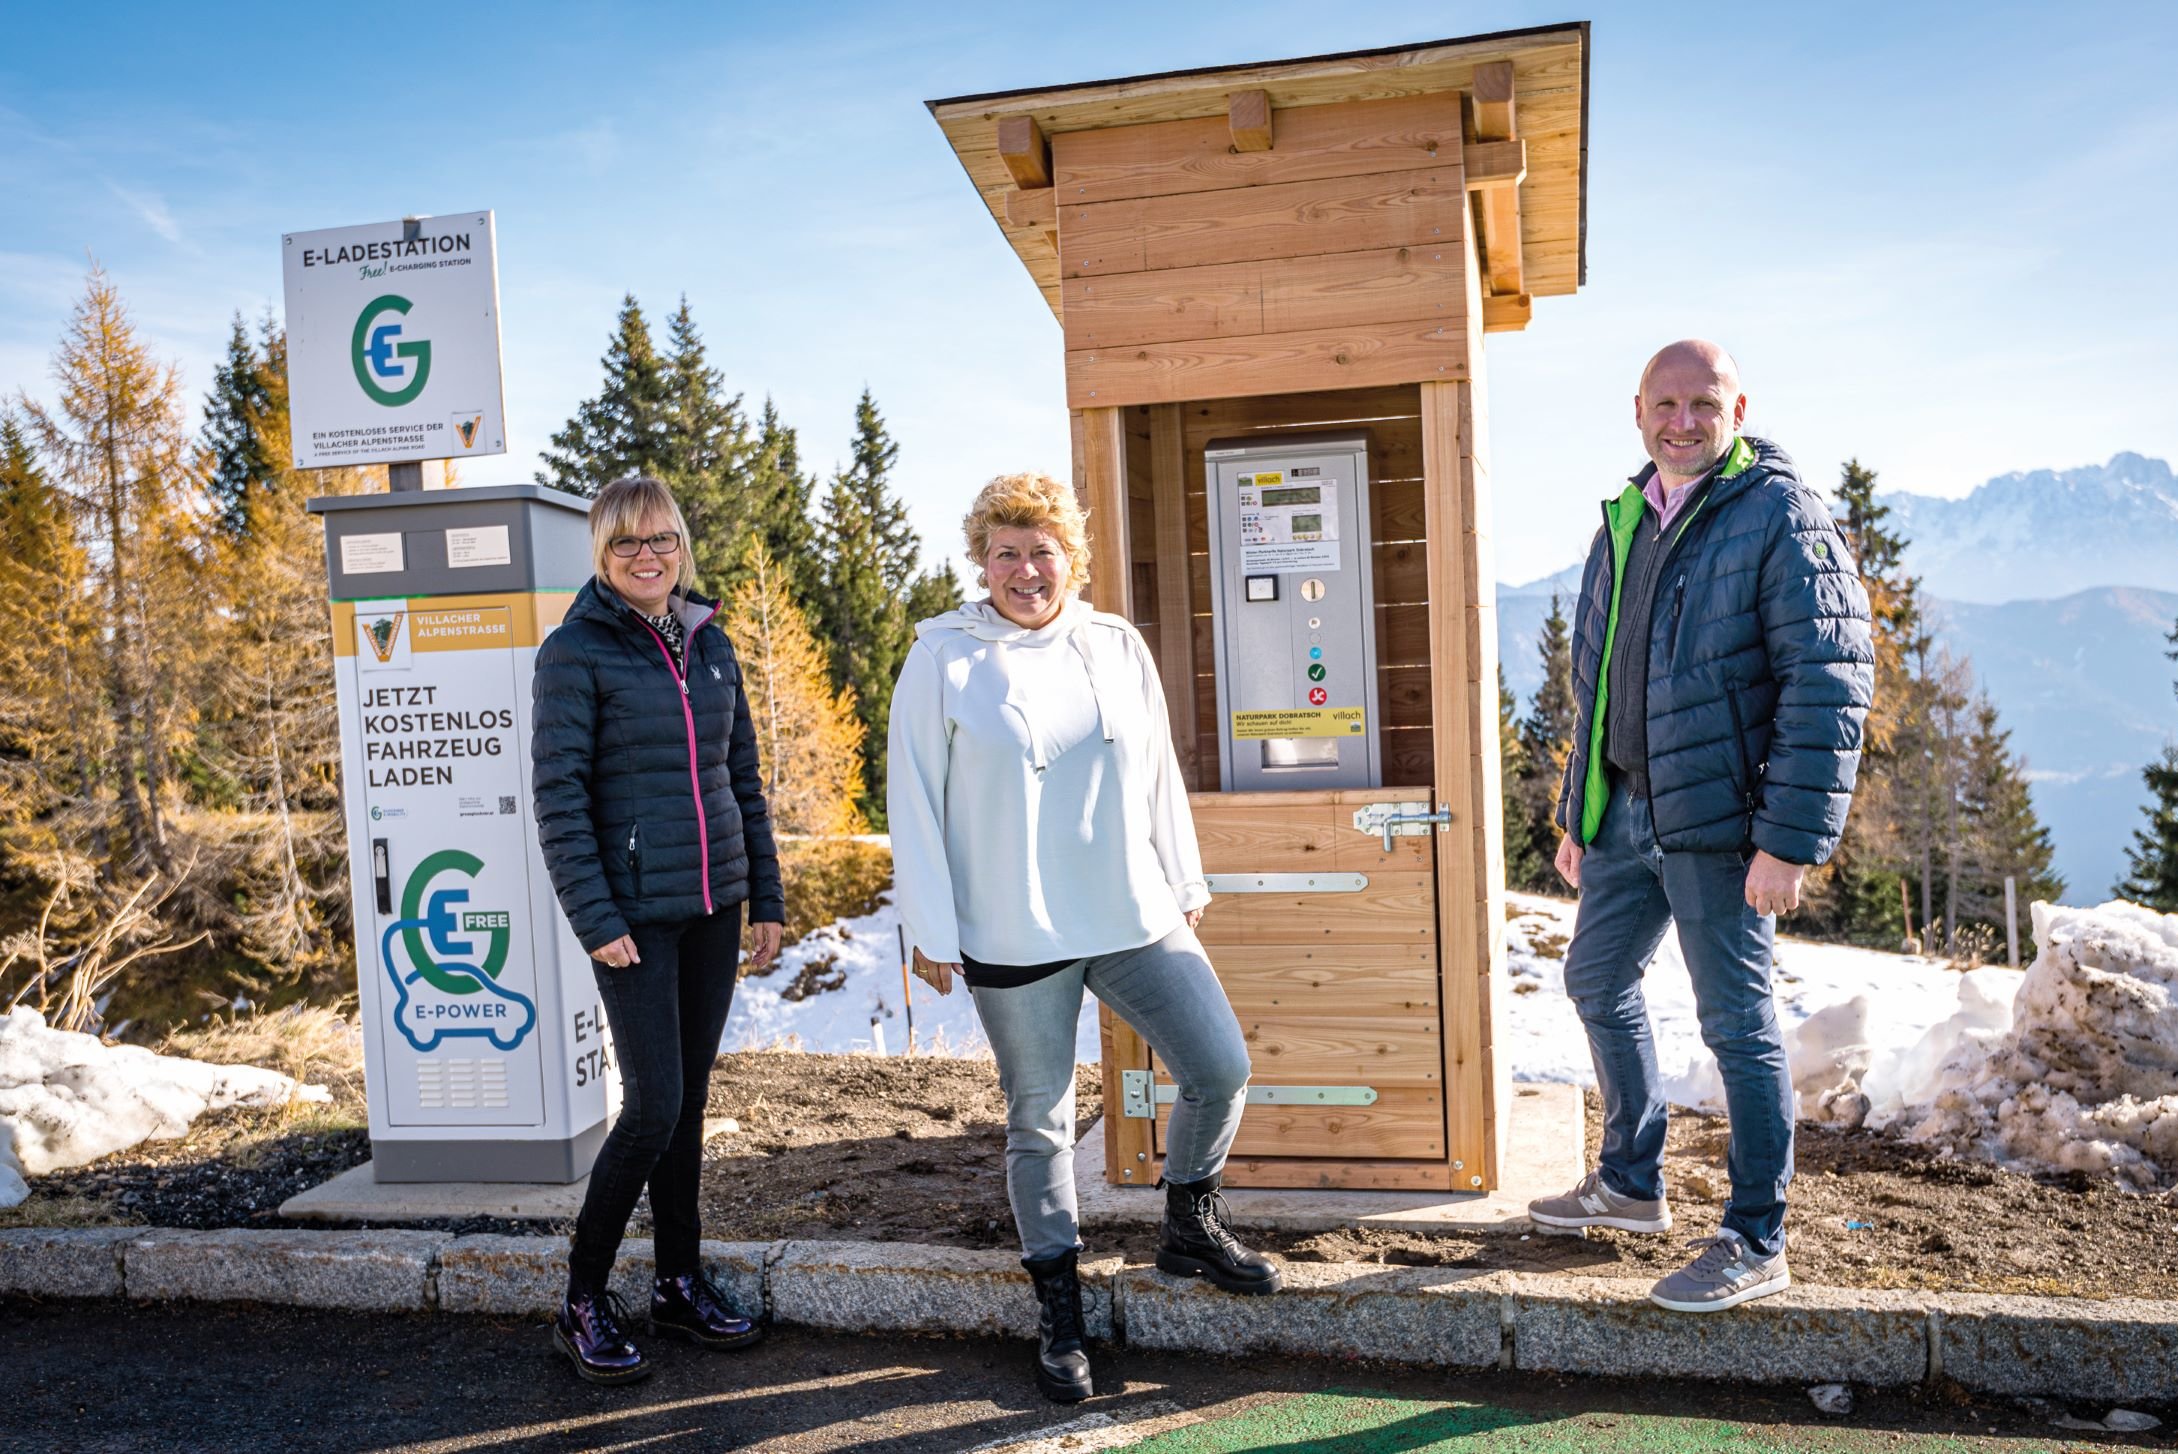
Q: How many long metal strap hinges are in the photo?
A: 2